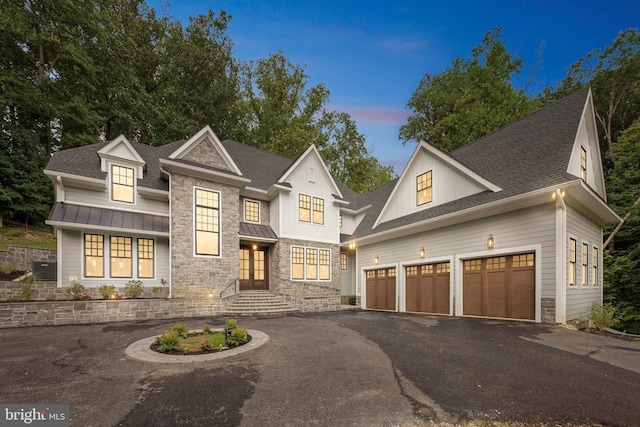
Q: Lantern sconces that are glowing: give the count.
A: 3